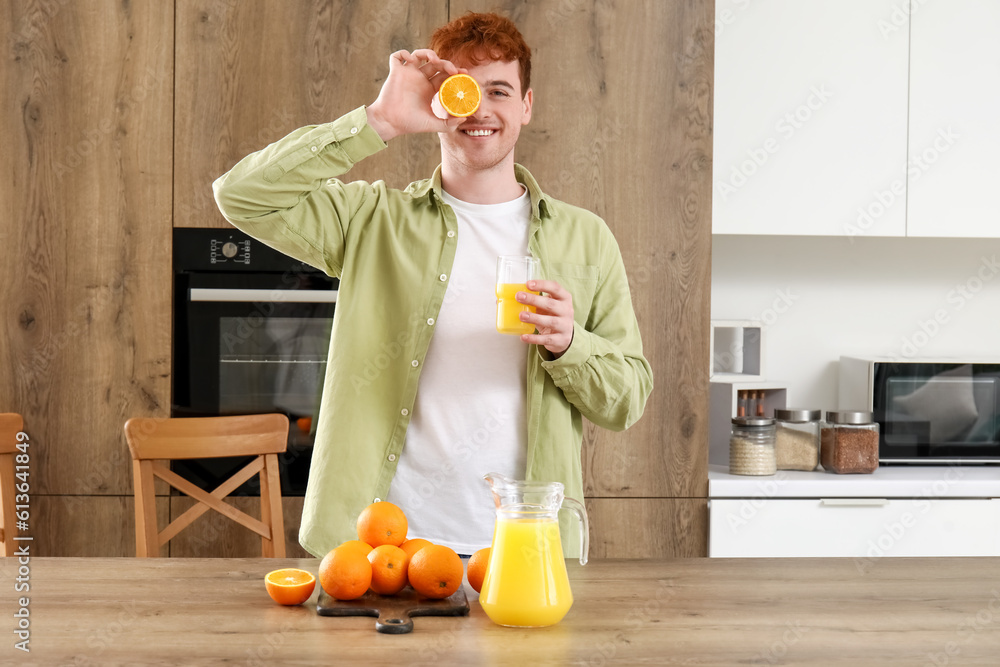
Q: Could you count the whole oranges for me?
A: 7